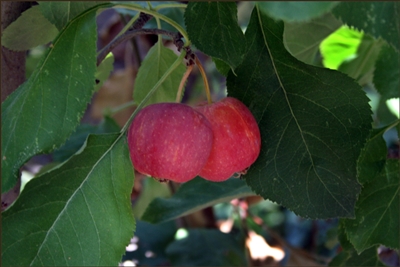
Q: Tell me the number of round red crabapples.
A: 2